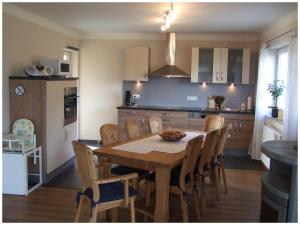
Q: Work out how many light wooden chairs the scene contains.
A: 8